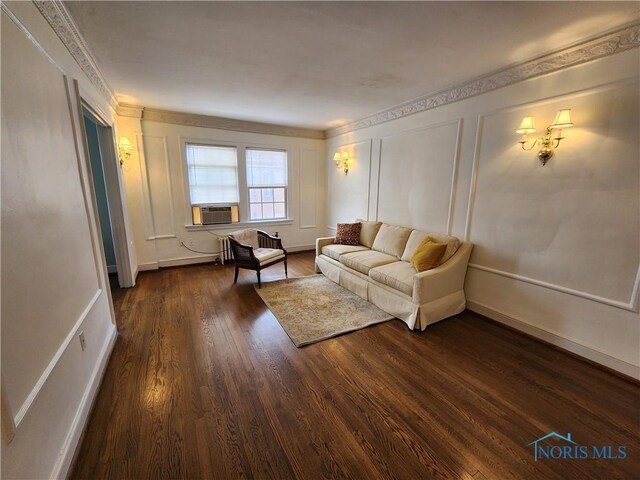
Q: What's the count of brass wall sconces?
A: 3